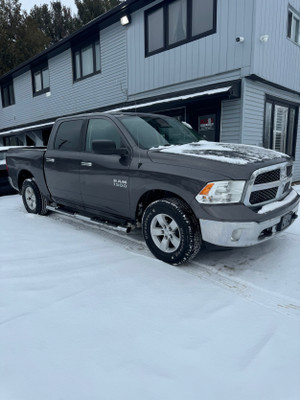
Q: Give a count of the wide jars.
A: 0